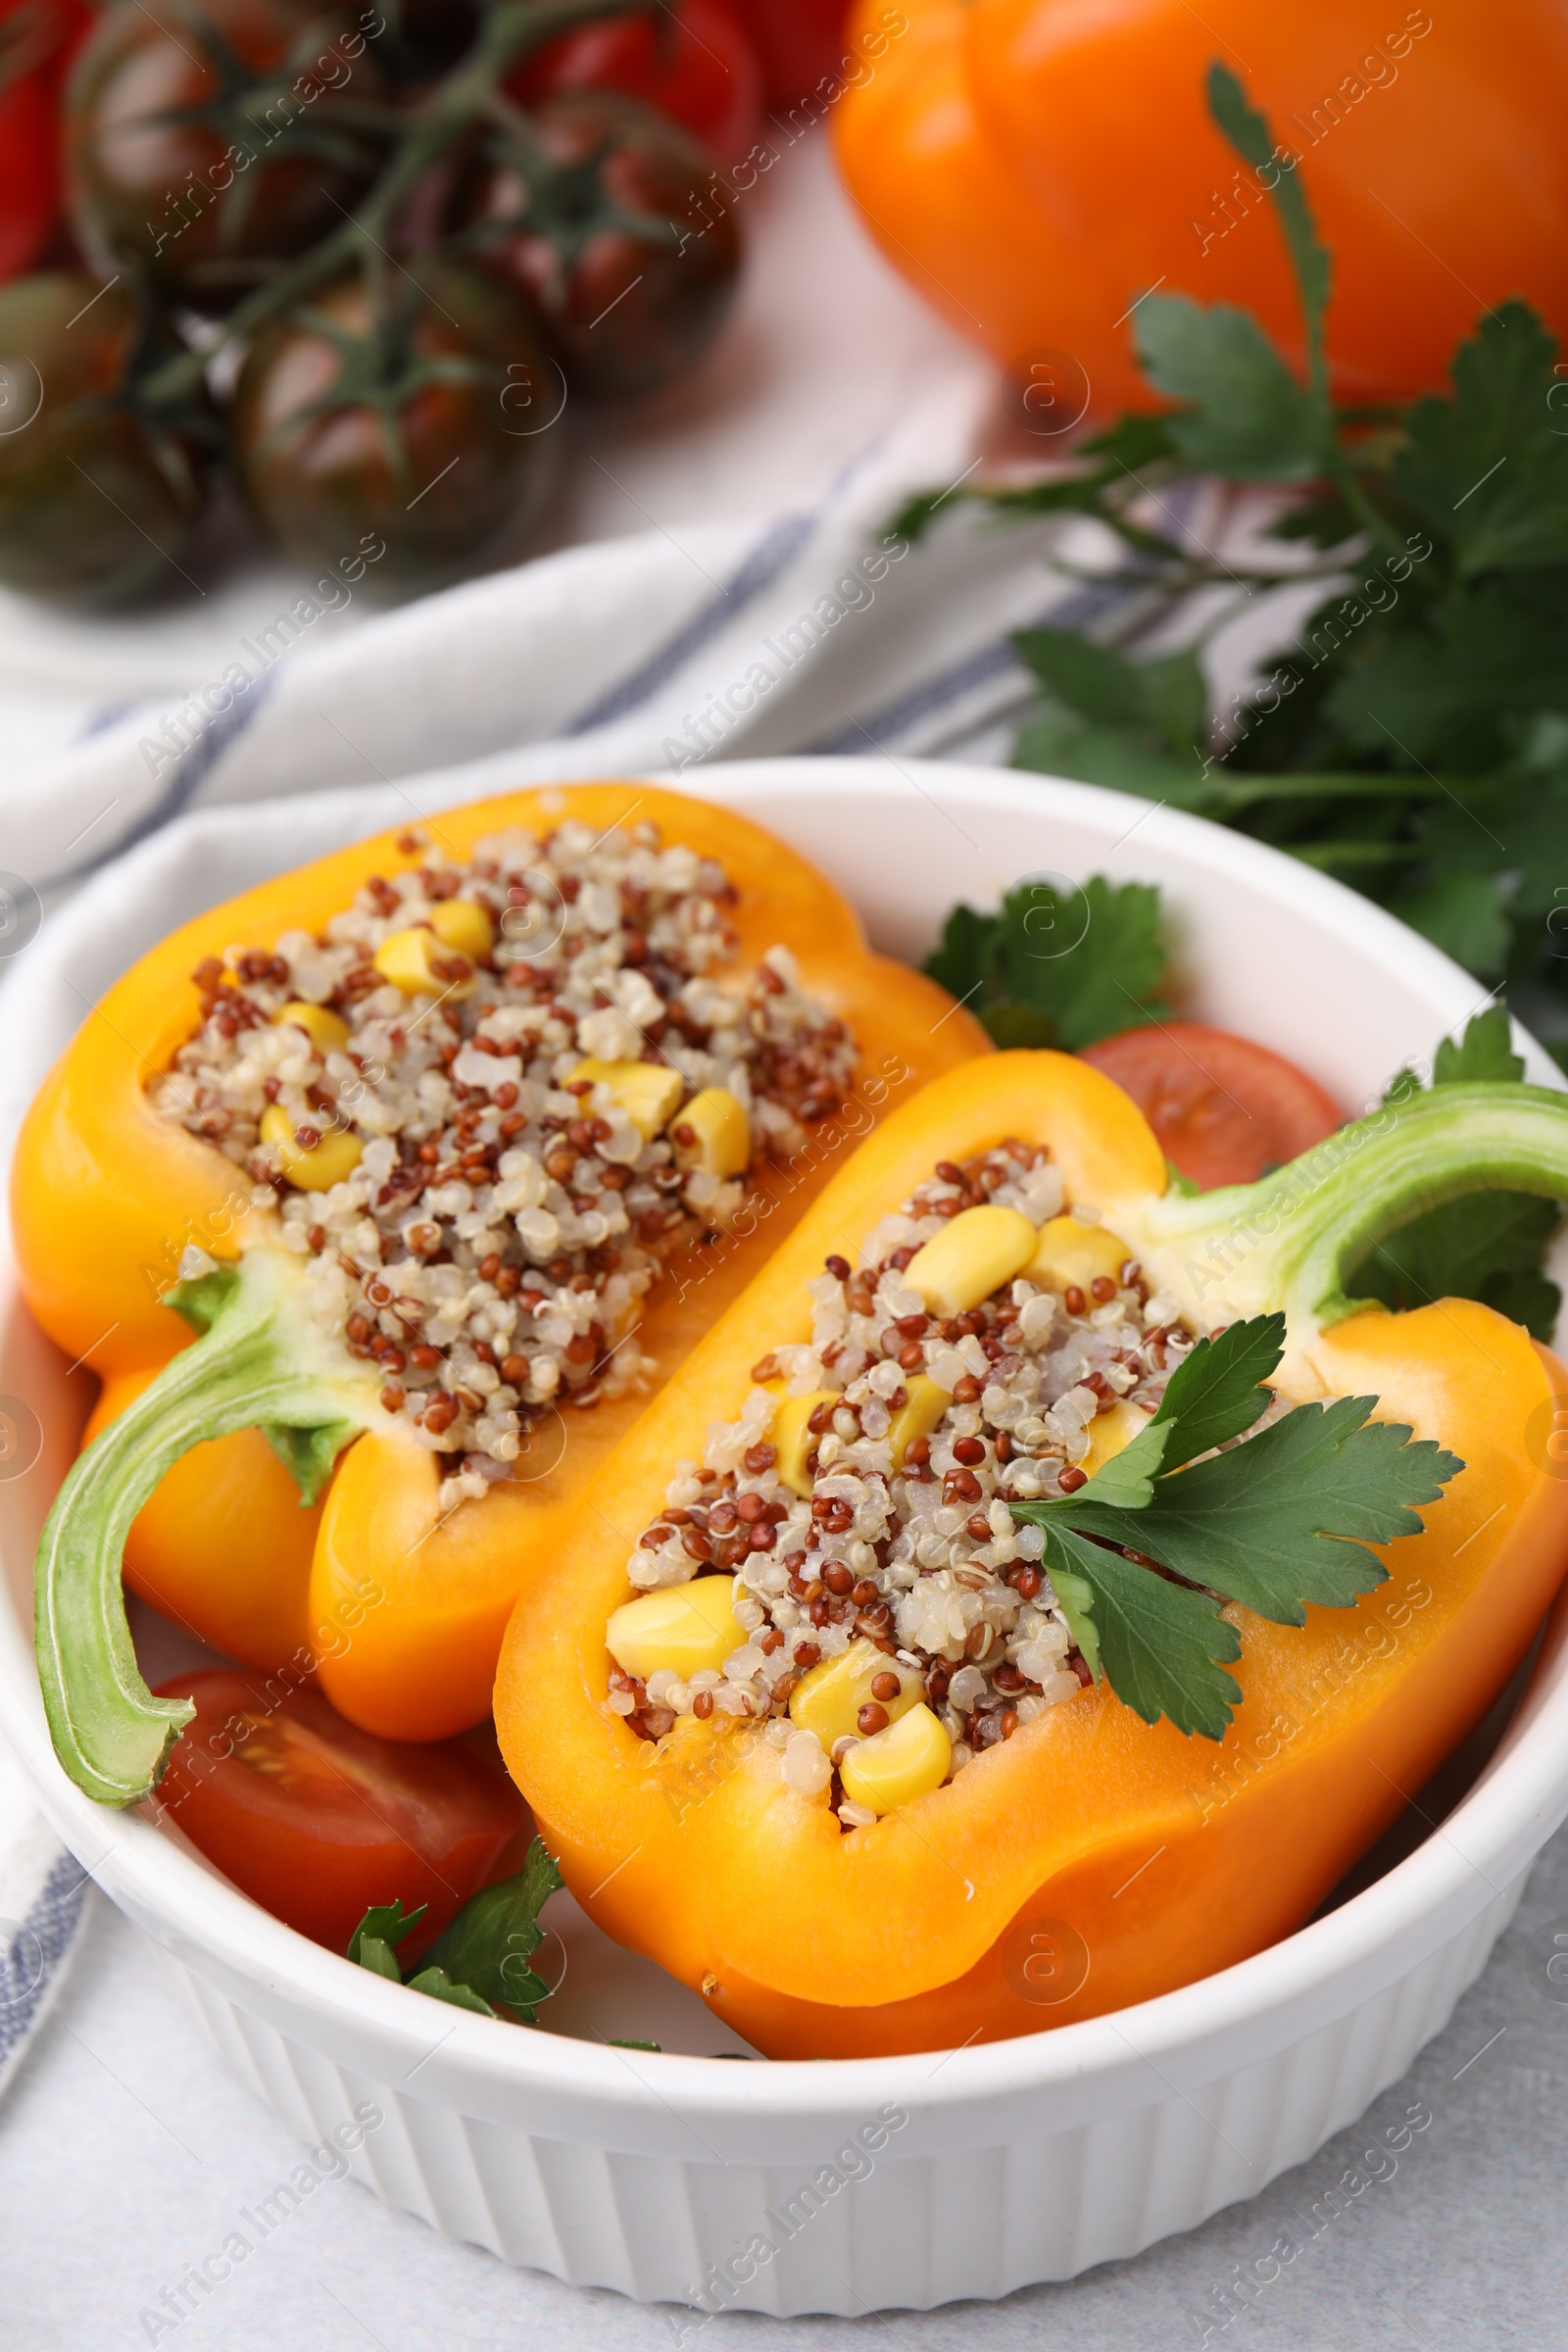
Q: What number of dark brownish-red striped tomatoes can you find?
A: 4